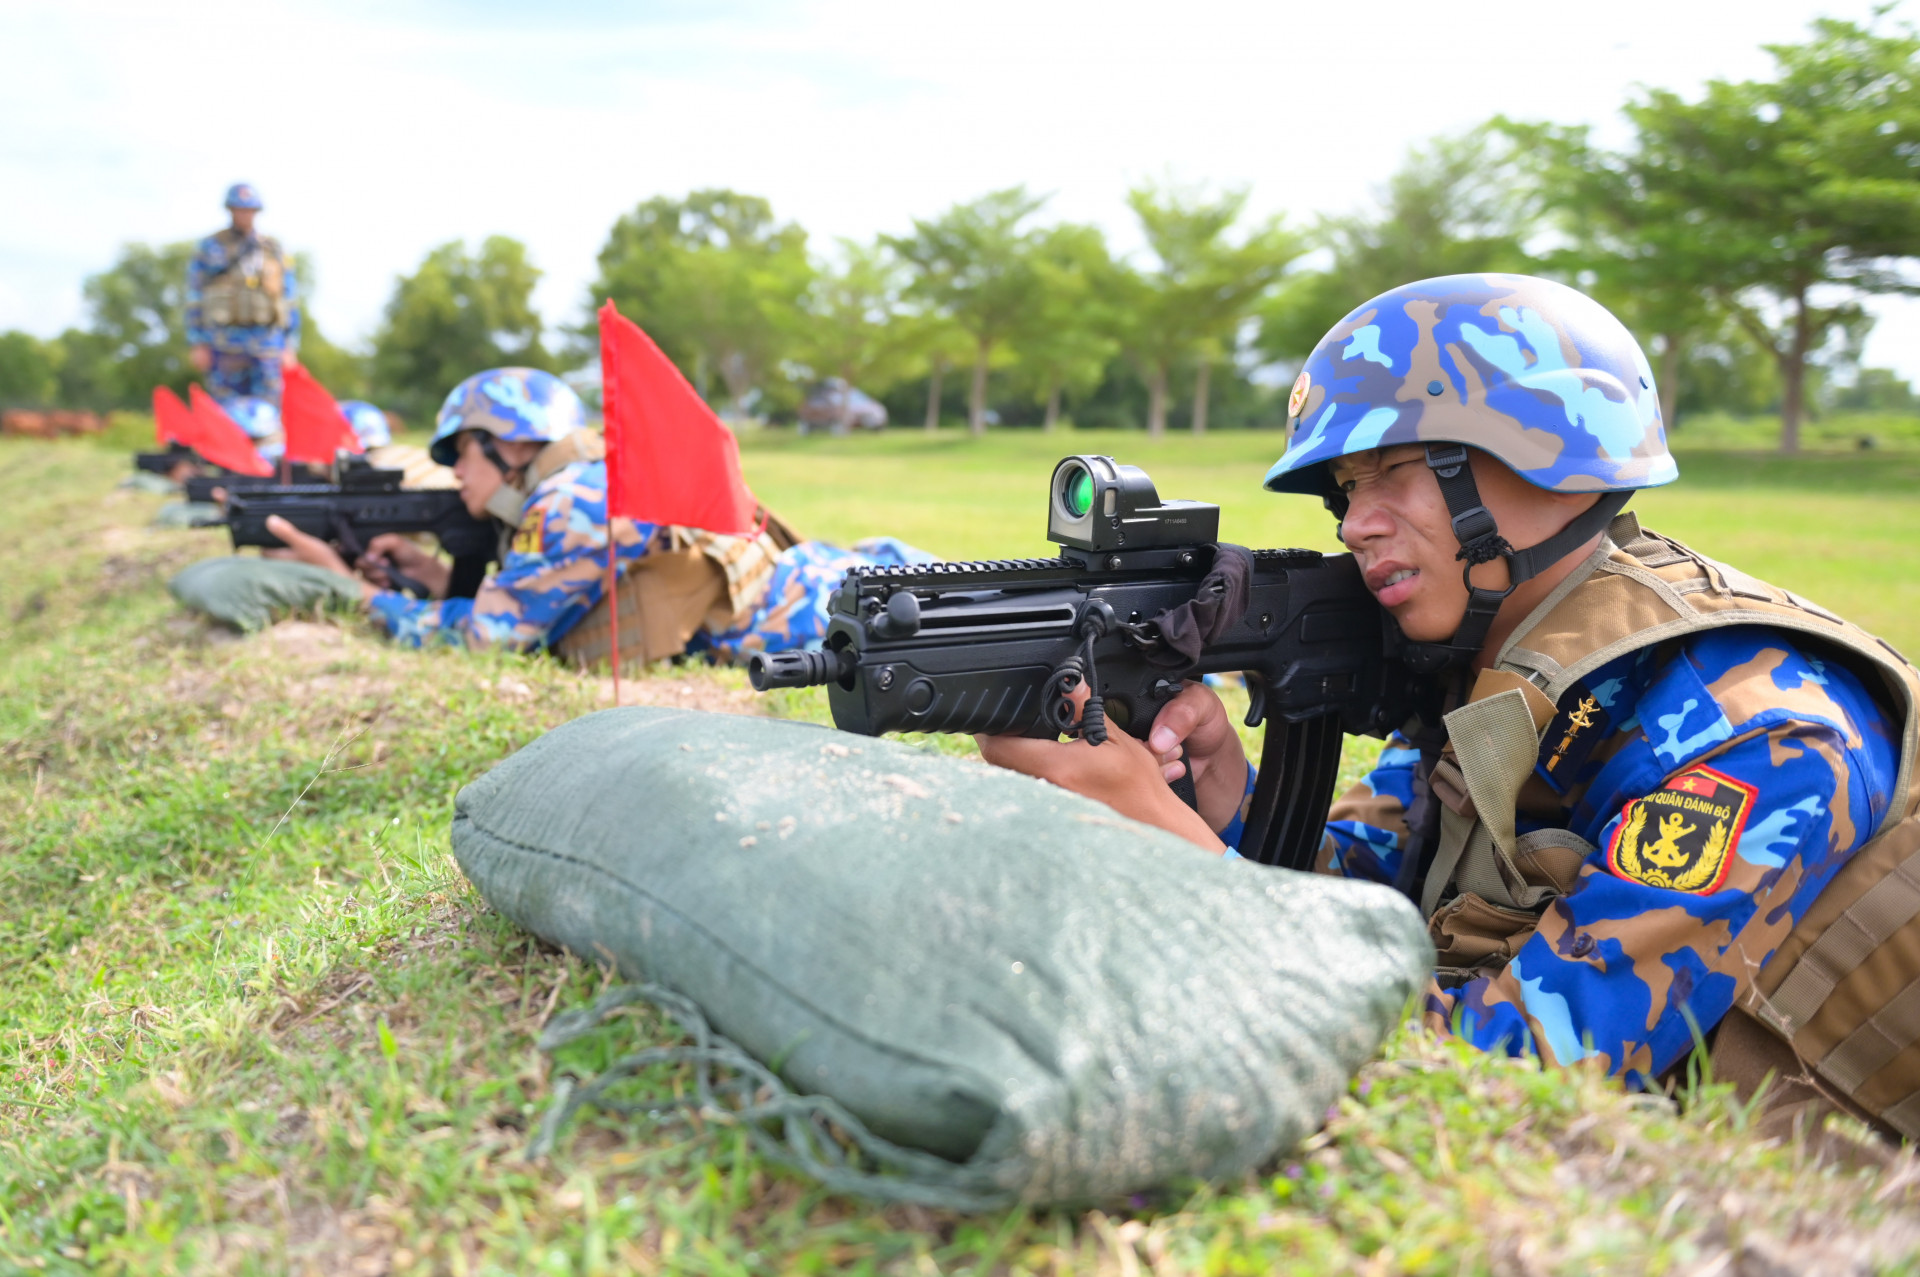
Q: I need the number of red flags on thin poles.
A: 4